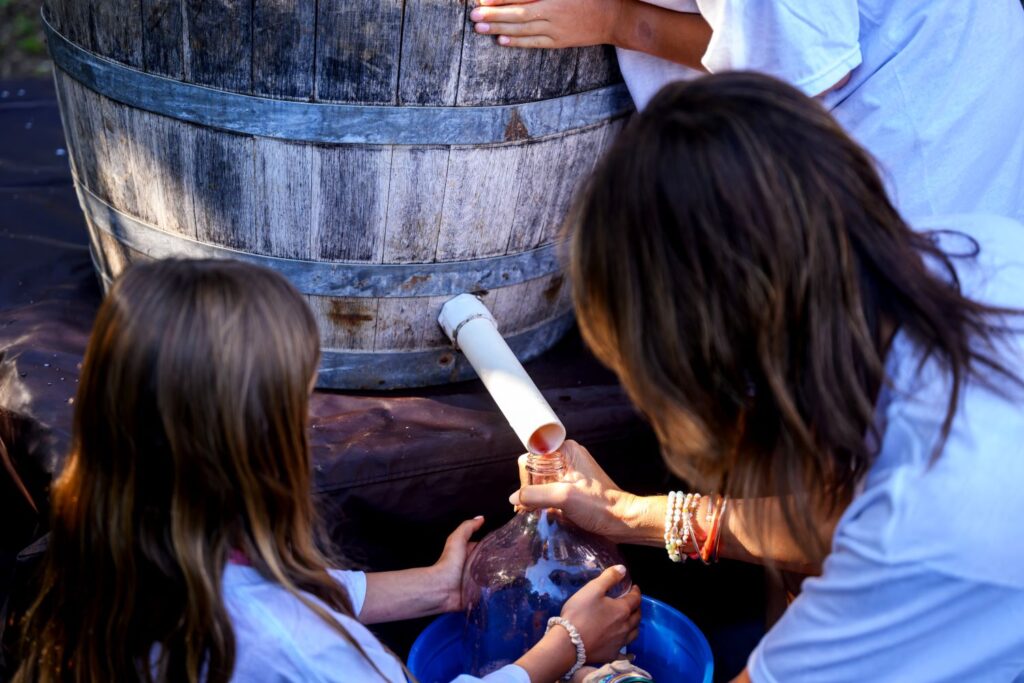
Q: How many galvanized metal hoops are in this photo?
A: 3